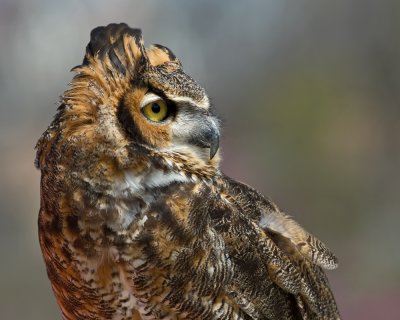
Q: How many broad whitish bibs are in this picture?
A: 1